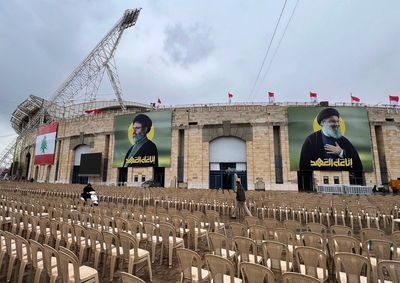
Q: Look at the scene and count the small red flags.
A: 6